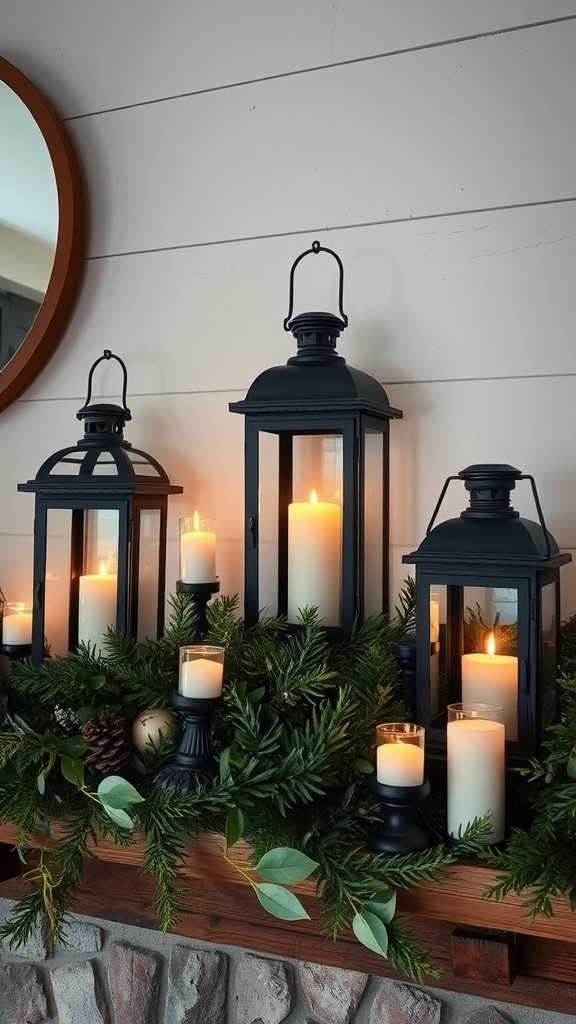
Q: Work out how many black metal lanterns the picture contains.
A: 3